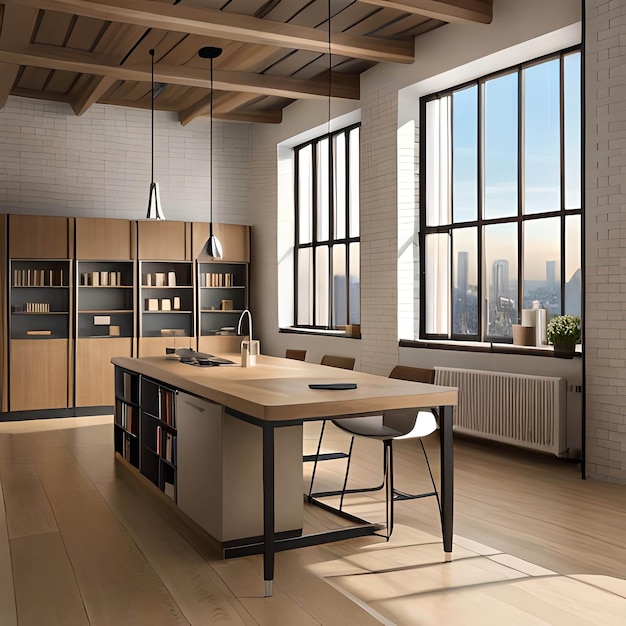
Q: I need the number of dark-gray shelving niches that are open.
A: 4